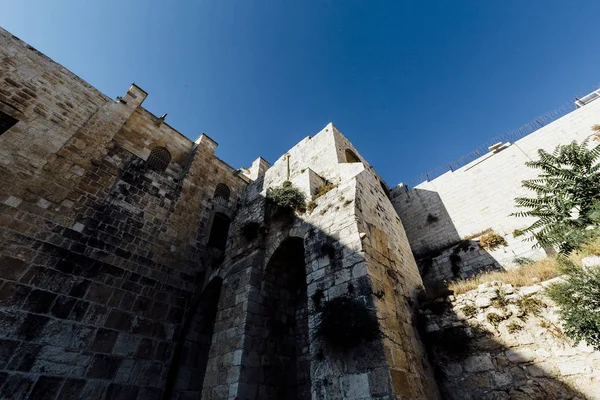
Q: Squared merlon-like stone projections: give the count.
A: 3